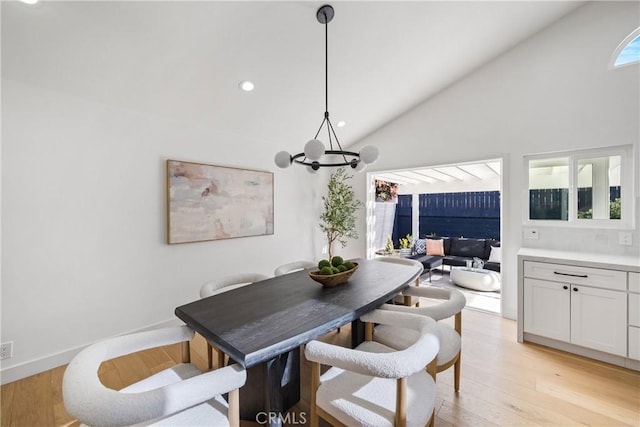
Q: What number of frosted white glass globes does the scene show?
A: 5